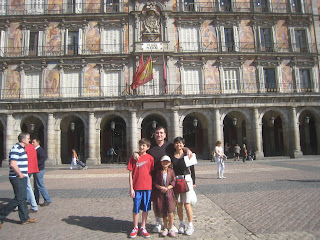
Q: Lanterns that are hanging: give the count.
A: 8